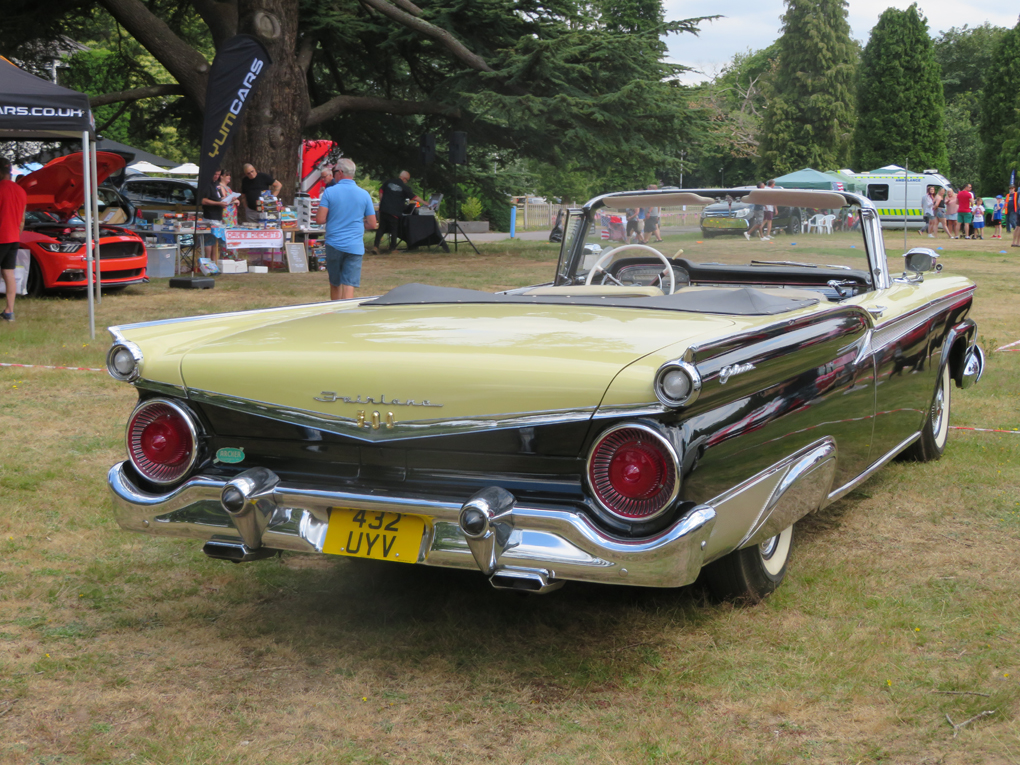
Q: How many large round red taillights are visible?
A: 2